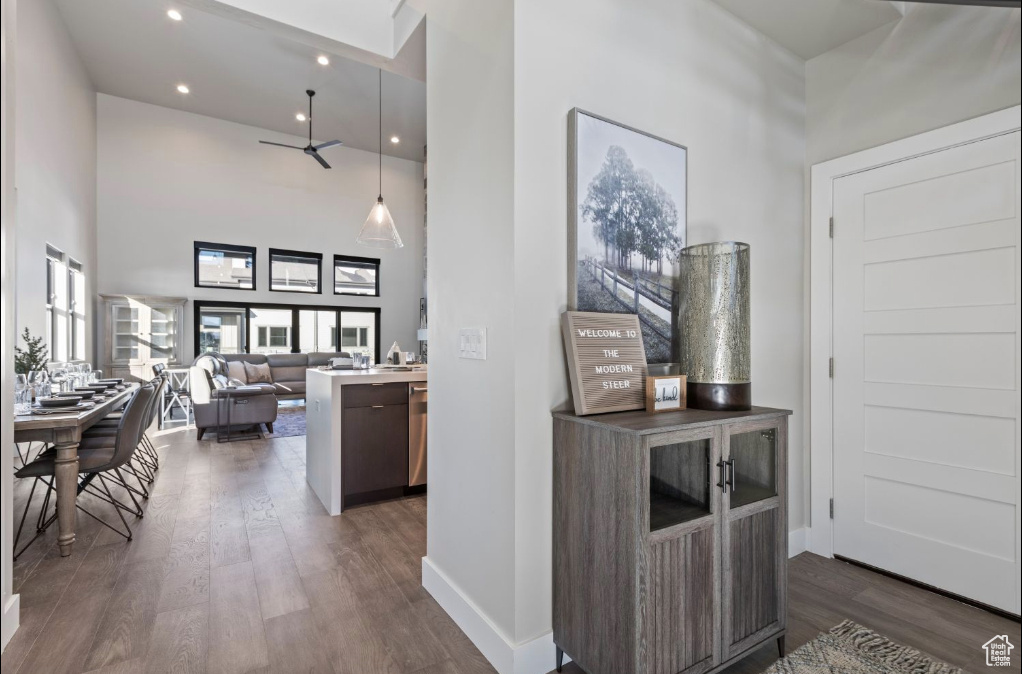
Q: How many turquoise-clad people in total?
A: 0